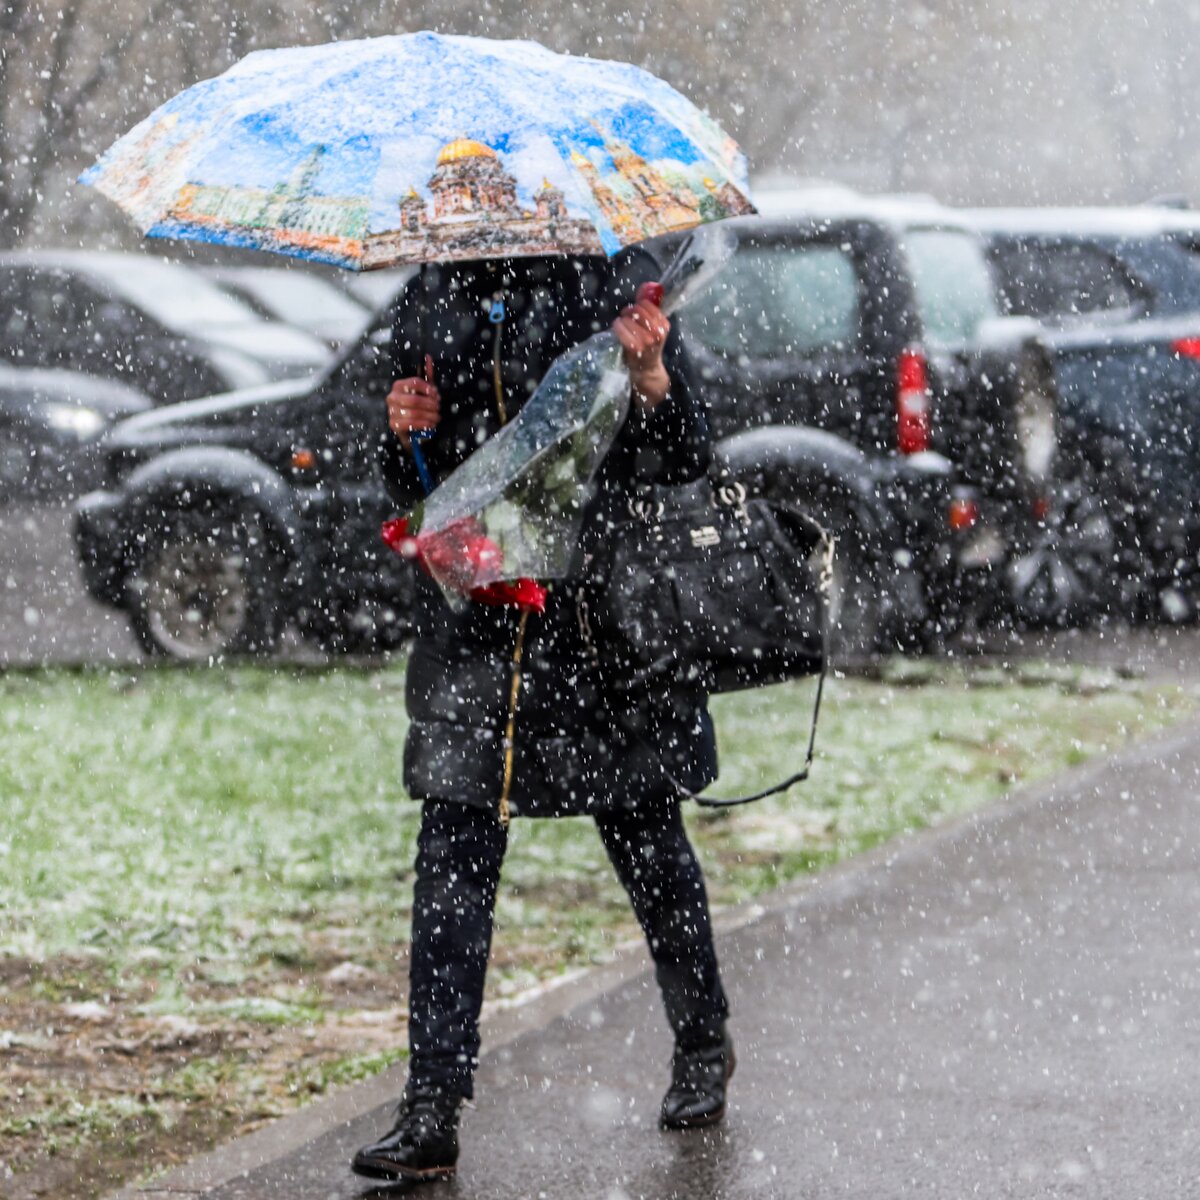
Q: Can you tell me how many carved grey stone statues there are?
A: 0